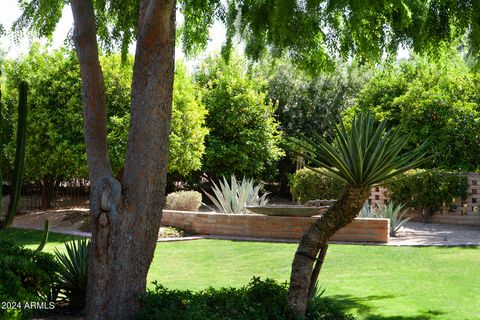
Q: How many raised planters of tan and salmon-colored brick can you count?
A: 1